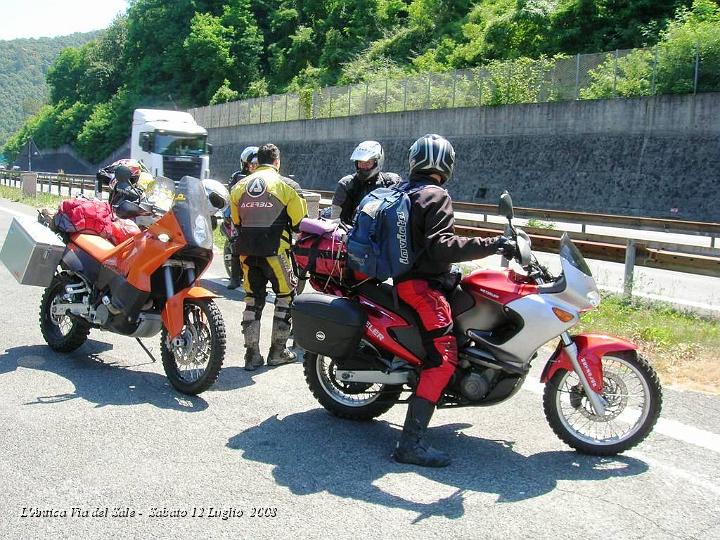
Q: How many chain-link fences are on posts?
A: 1